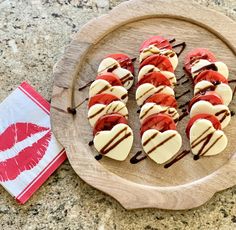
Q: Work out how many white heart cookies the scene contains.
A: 13